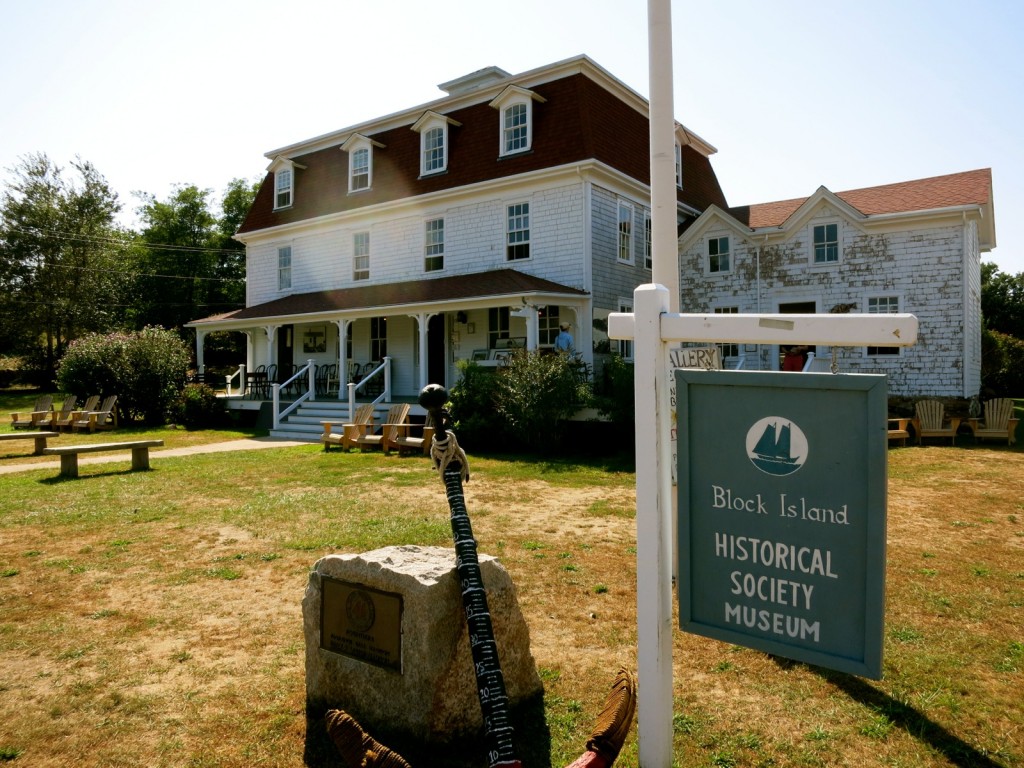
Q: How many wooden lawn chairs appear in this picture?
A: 10